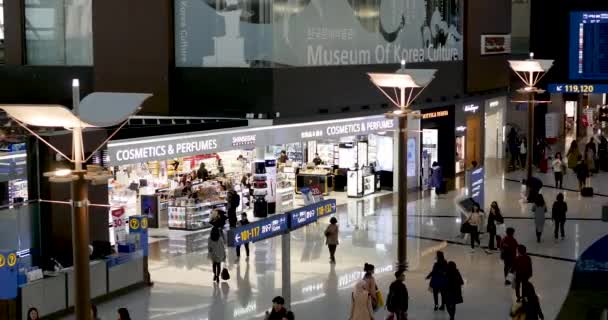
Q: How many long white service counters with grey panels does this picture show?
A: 1